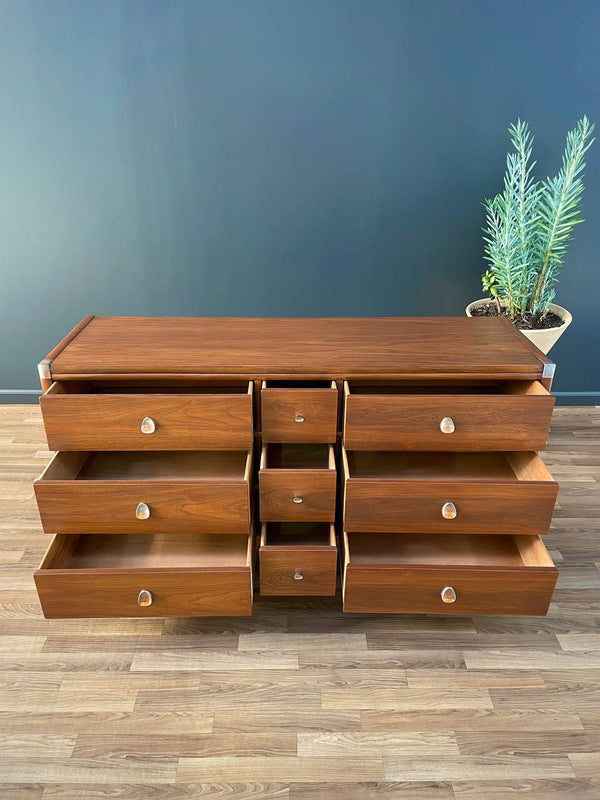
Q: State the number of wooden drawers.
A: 9